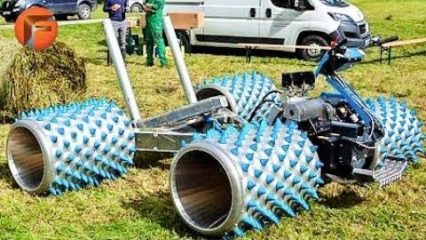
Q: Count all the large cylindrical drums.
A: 4